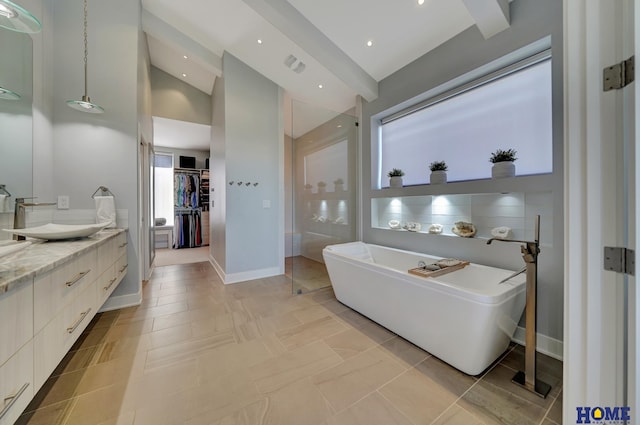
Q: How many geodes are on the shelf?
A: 5